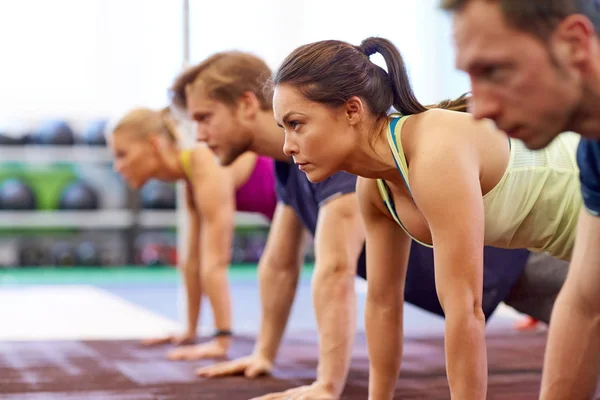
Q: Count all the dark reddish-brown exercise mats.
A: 1